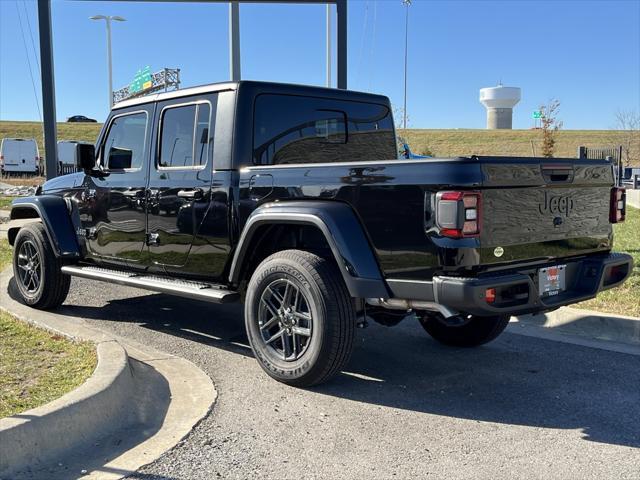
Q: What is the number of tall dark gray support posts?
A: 3